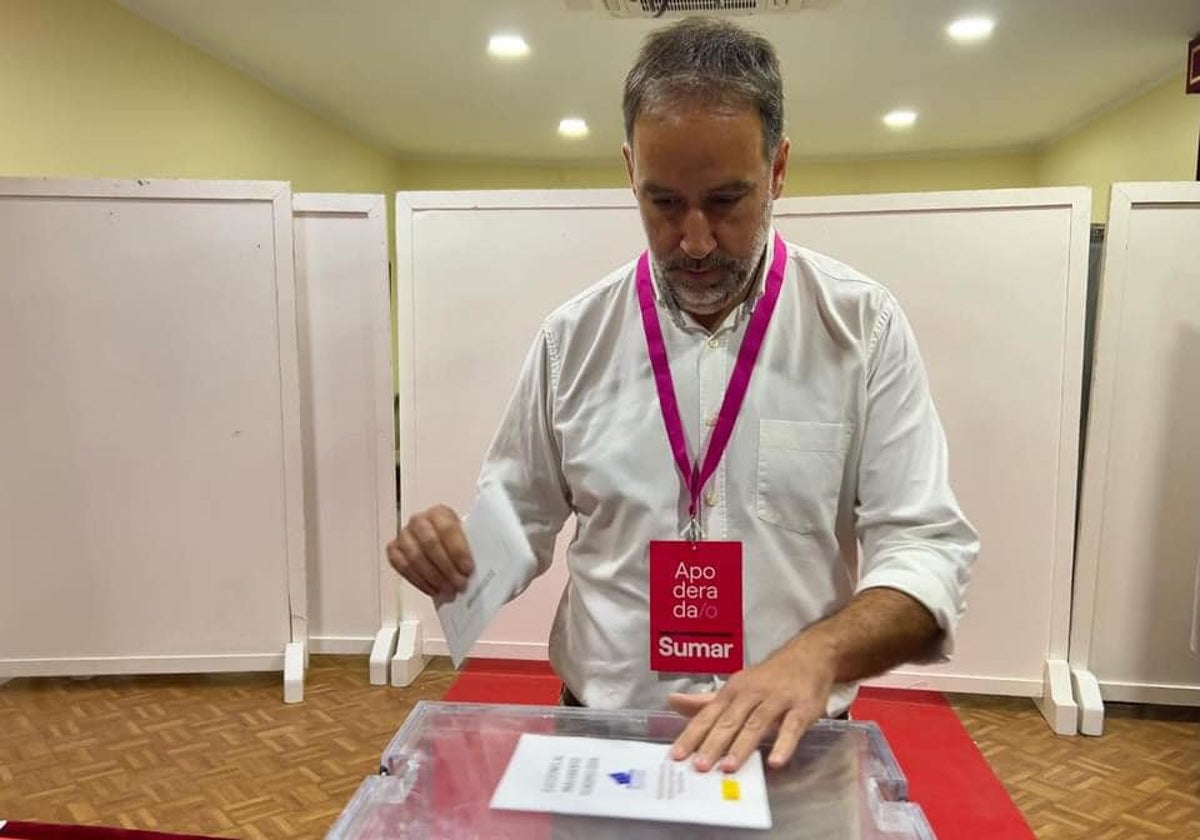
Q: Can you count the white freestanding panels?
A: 5